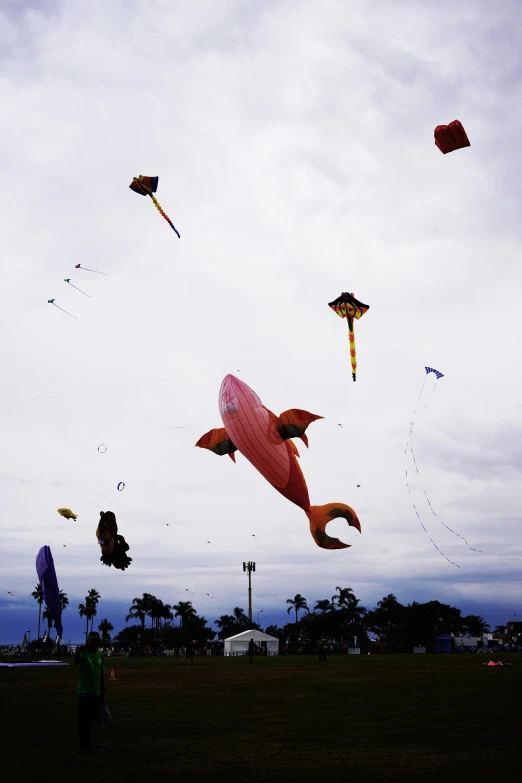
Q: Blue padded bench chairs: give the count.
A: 0